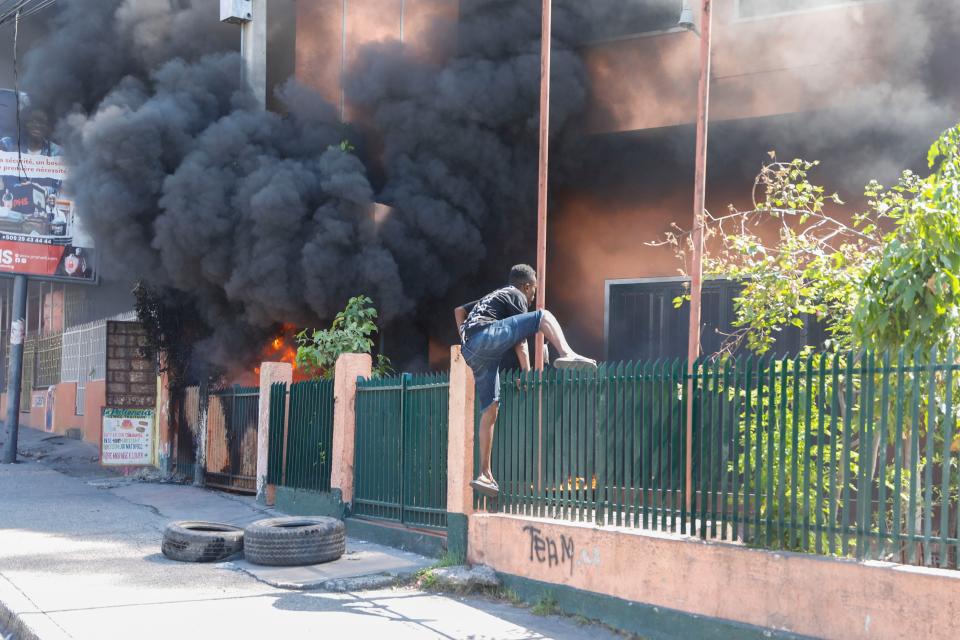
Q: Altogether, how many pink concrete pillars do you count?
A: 3